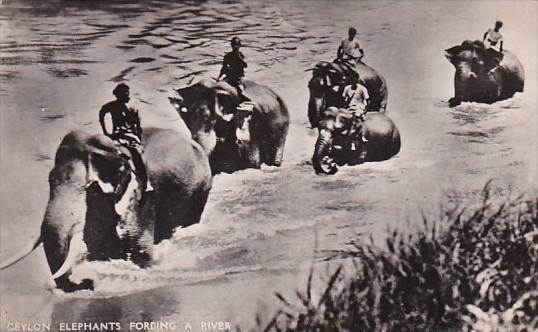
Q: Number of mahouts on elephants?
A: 5